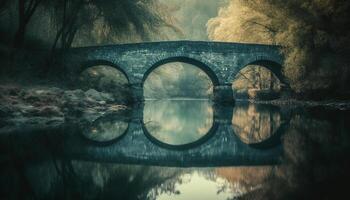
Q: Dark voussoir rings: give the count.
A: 3